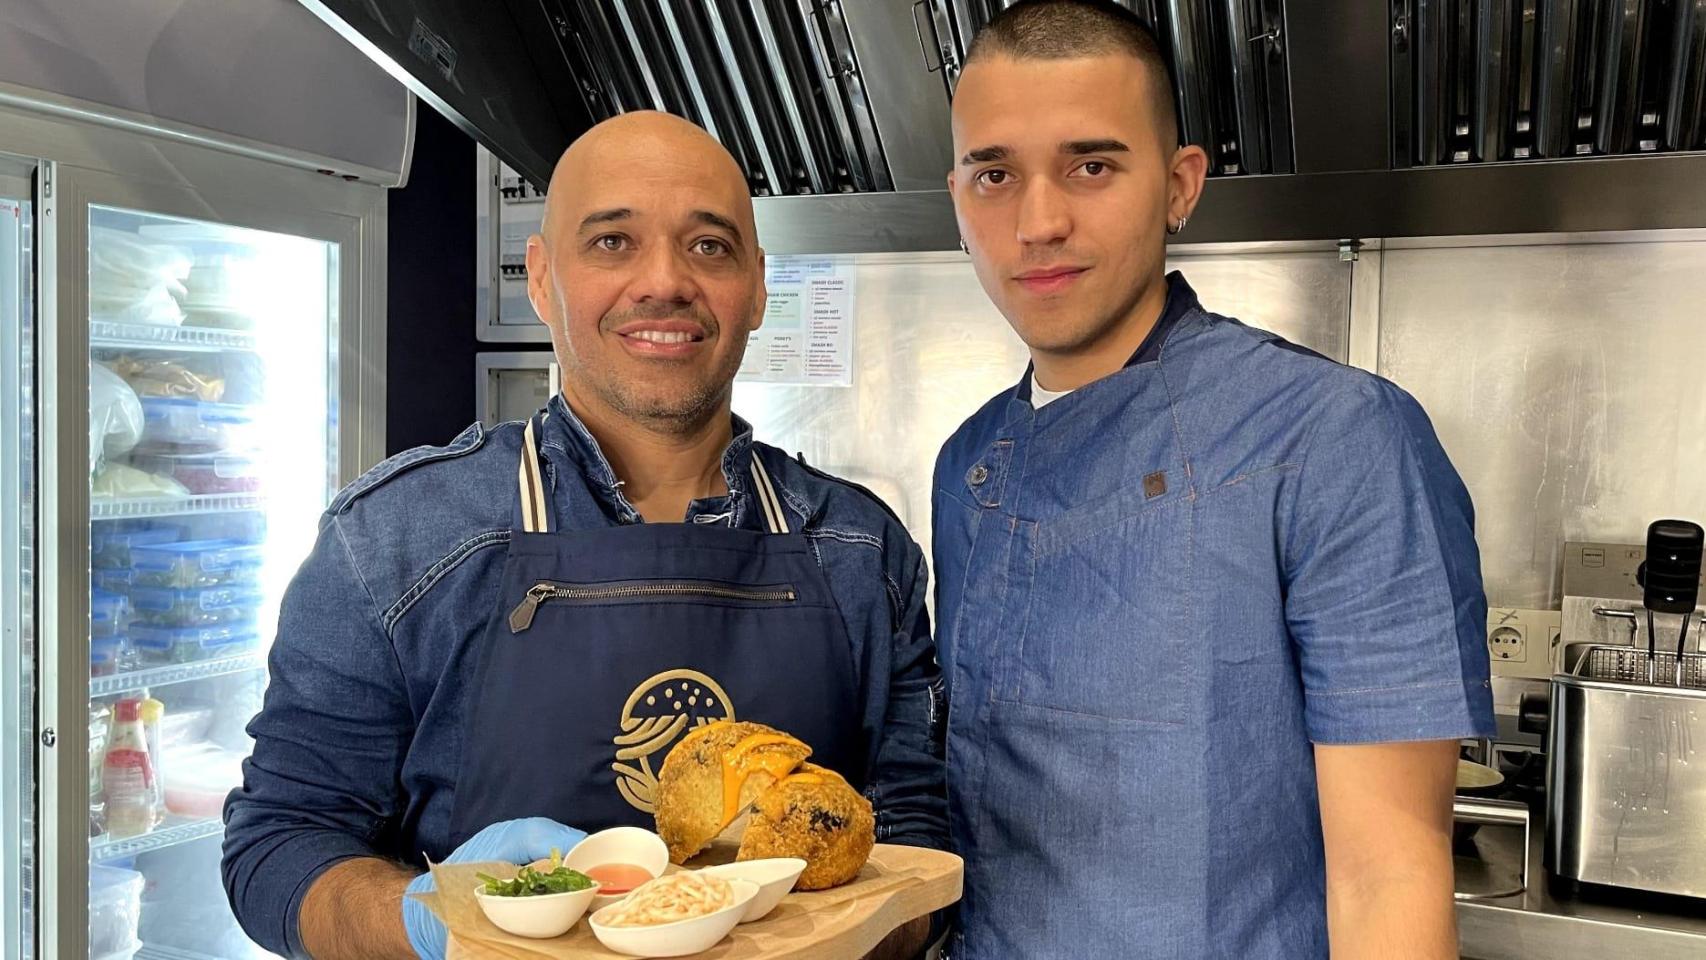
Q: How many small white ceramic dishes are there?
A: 4